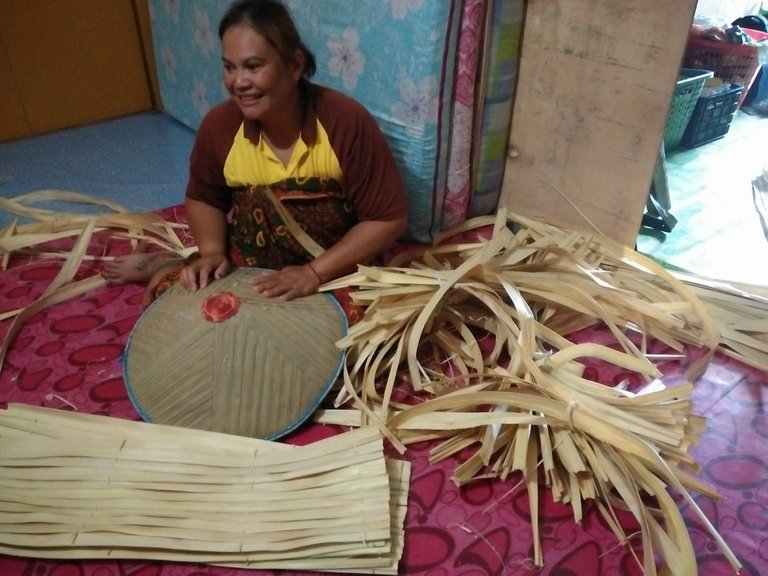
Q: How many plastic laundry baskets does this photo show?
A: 3